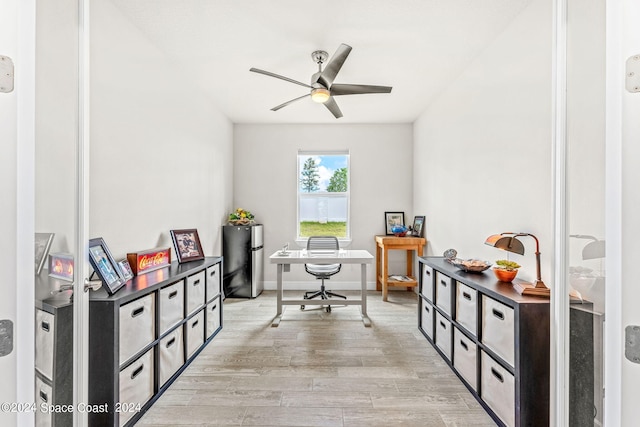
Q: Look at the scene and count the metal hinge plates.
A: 4